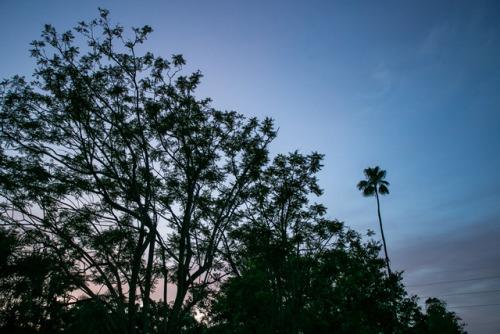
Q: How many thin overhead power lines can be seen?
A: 3